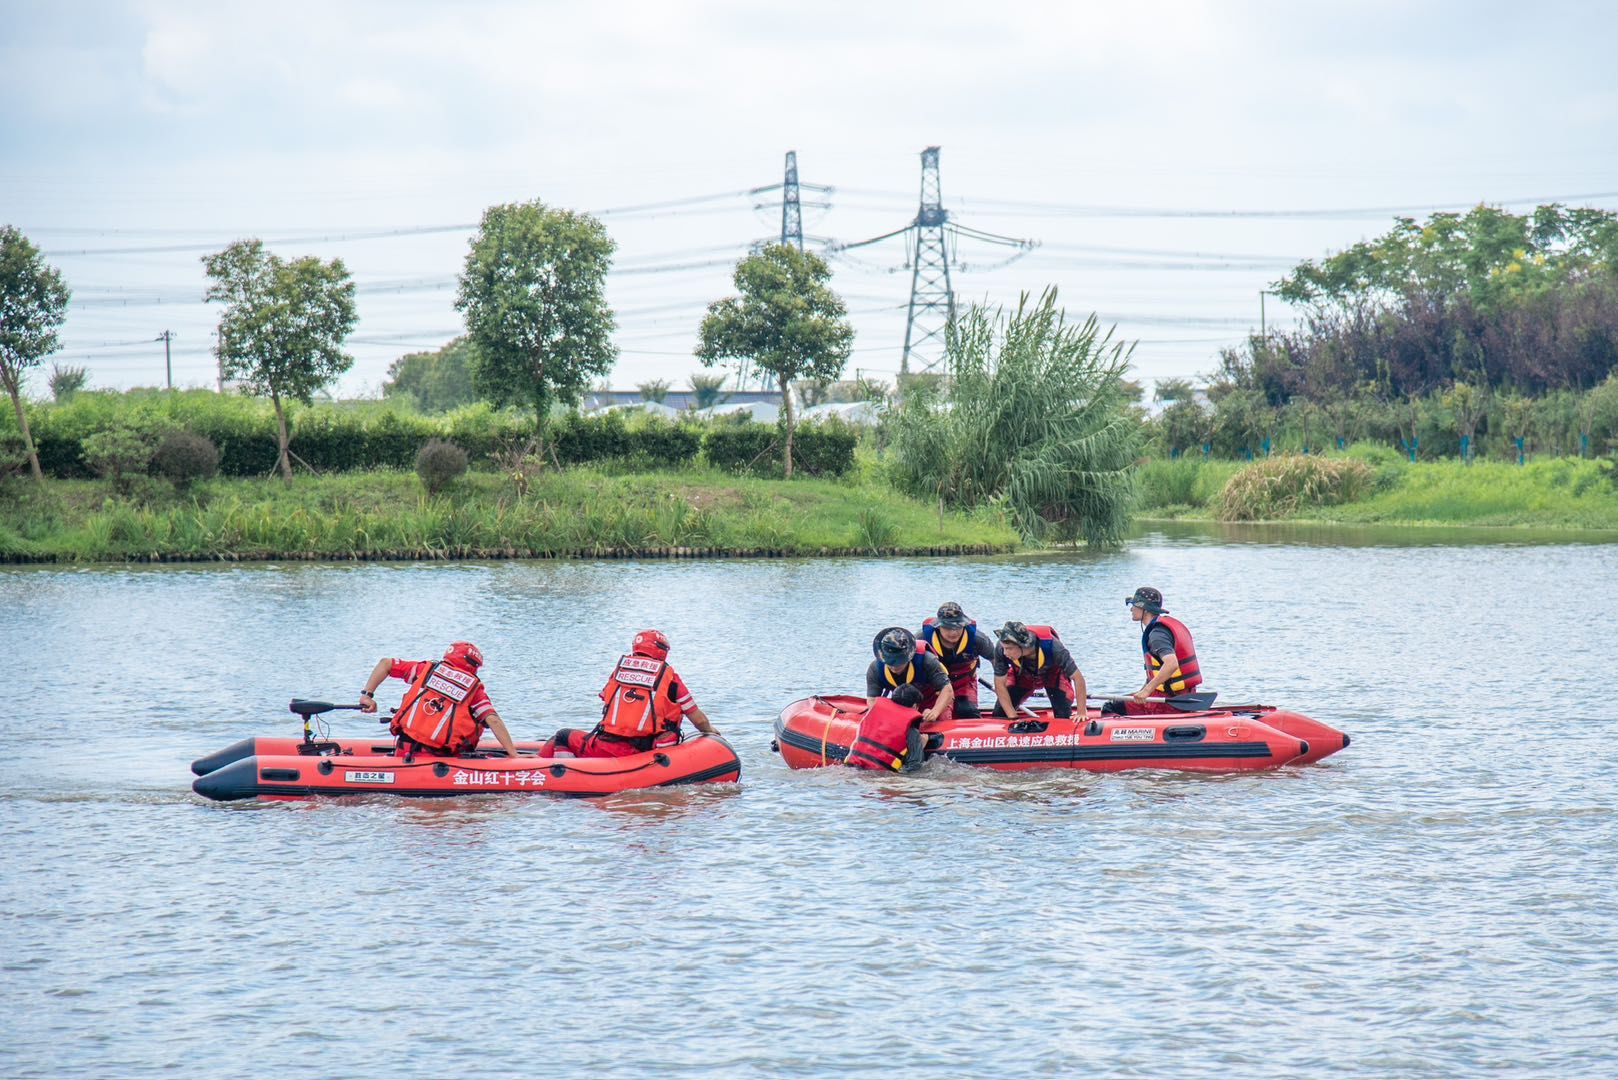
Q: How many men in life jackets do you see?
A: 7